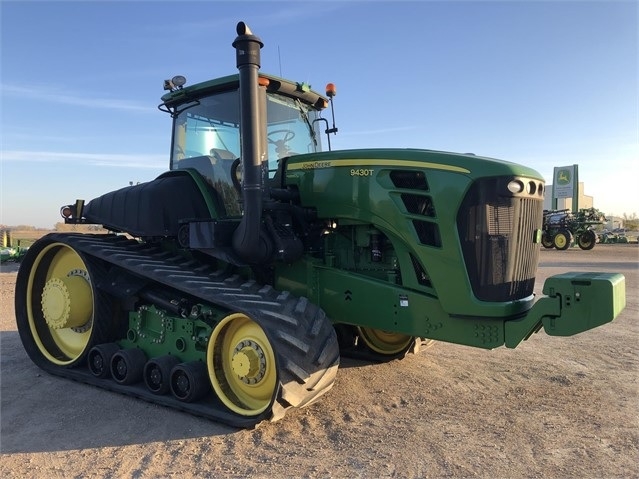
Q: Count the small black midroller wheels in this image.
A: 4